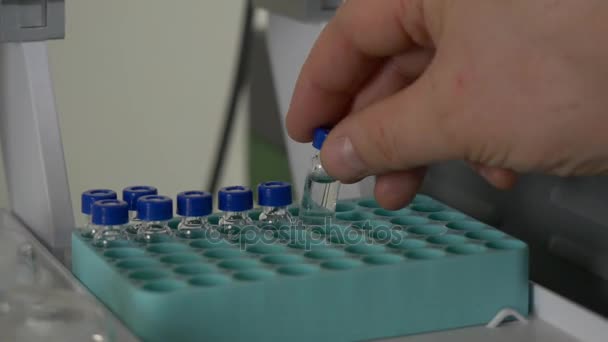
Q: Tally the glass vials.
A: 8